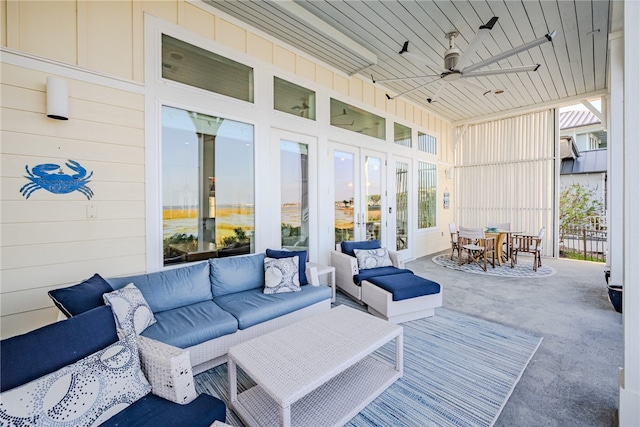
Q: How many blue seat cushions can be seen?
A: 5